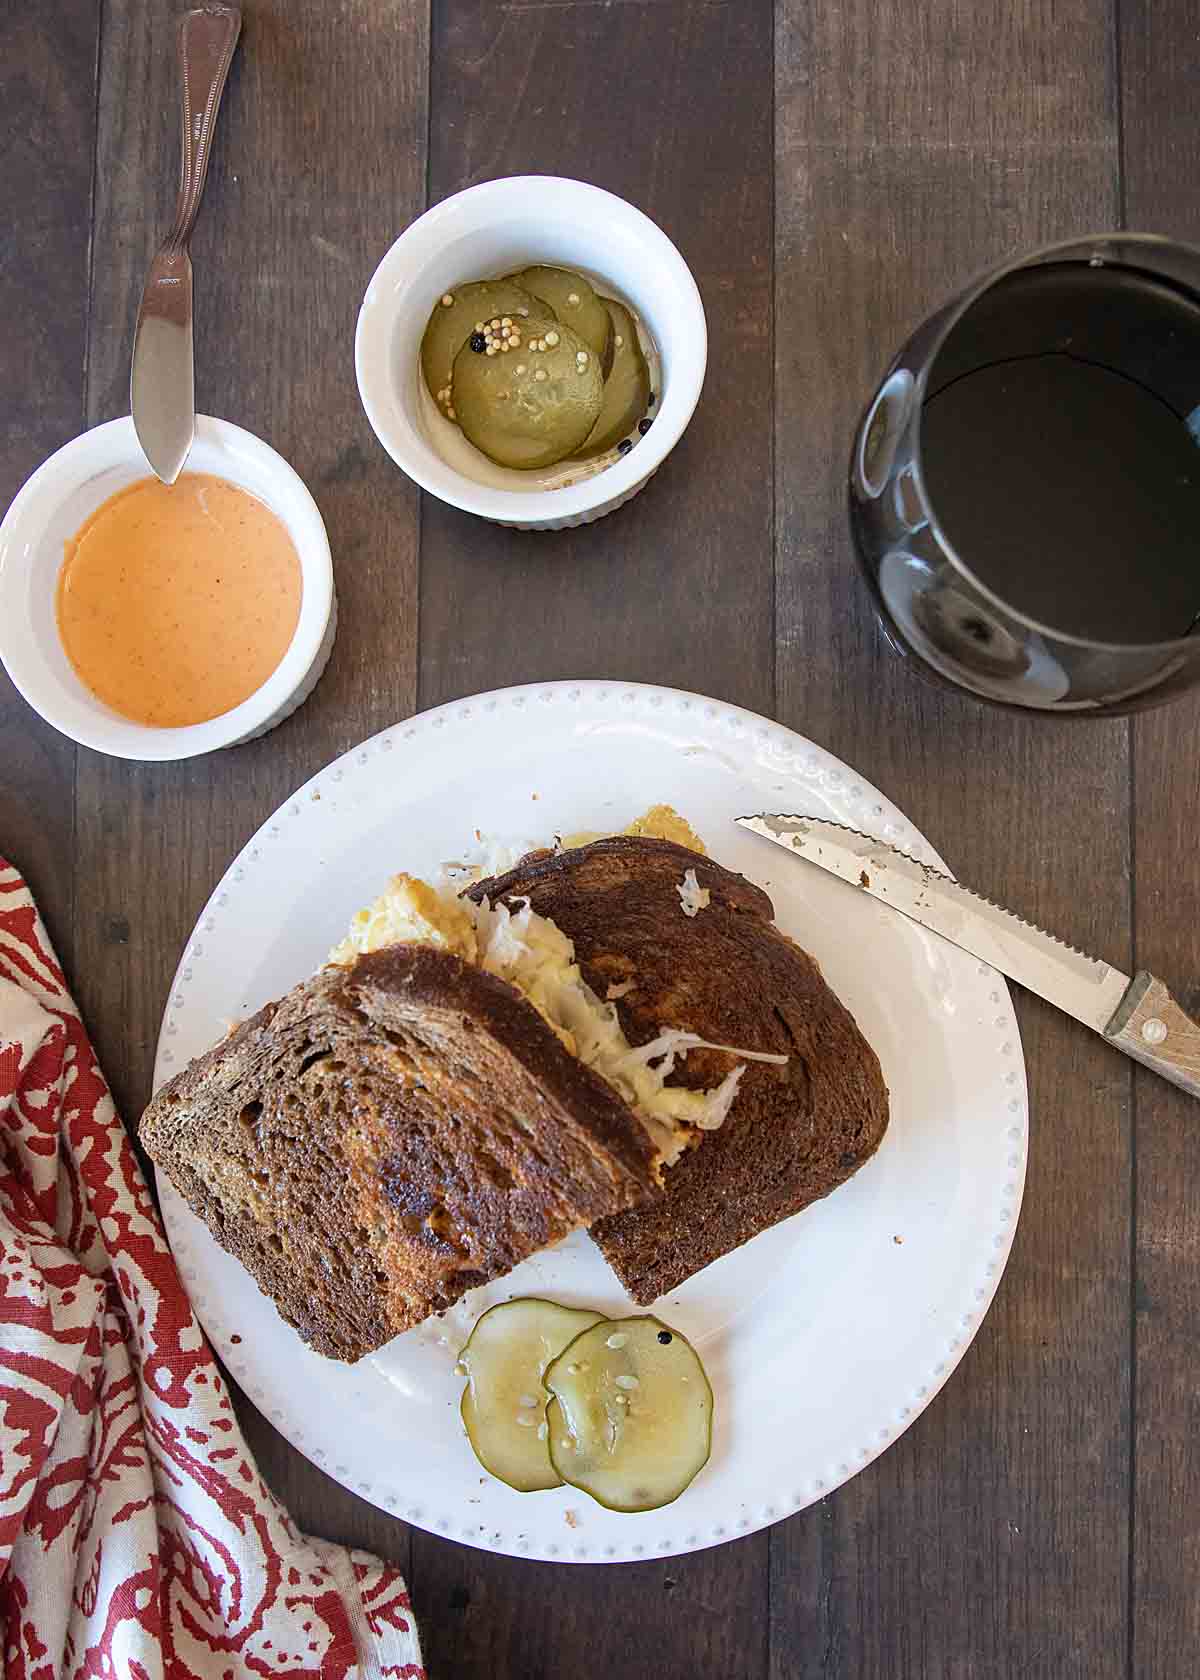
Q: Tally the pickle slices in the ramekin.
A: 4